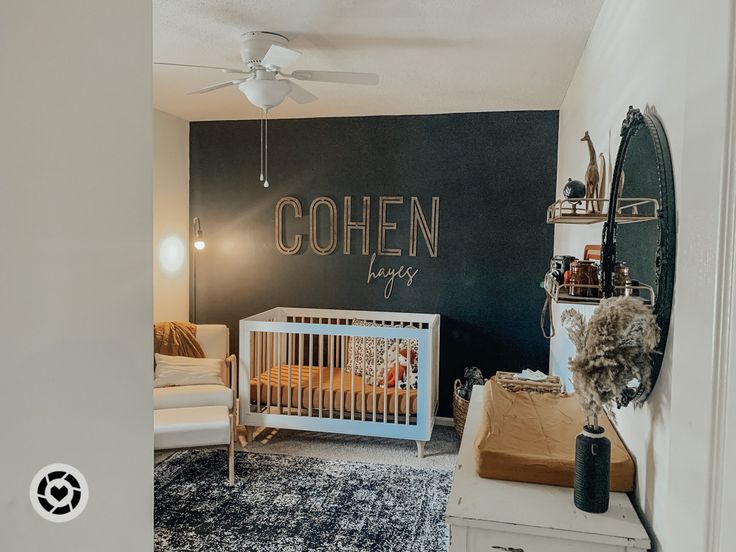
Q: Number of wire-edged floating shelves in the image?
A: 2